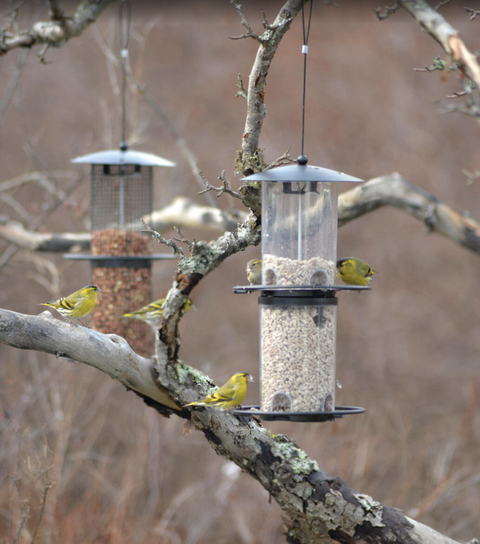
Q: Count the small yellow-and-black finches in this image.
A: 5